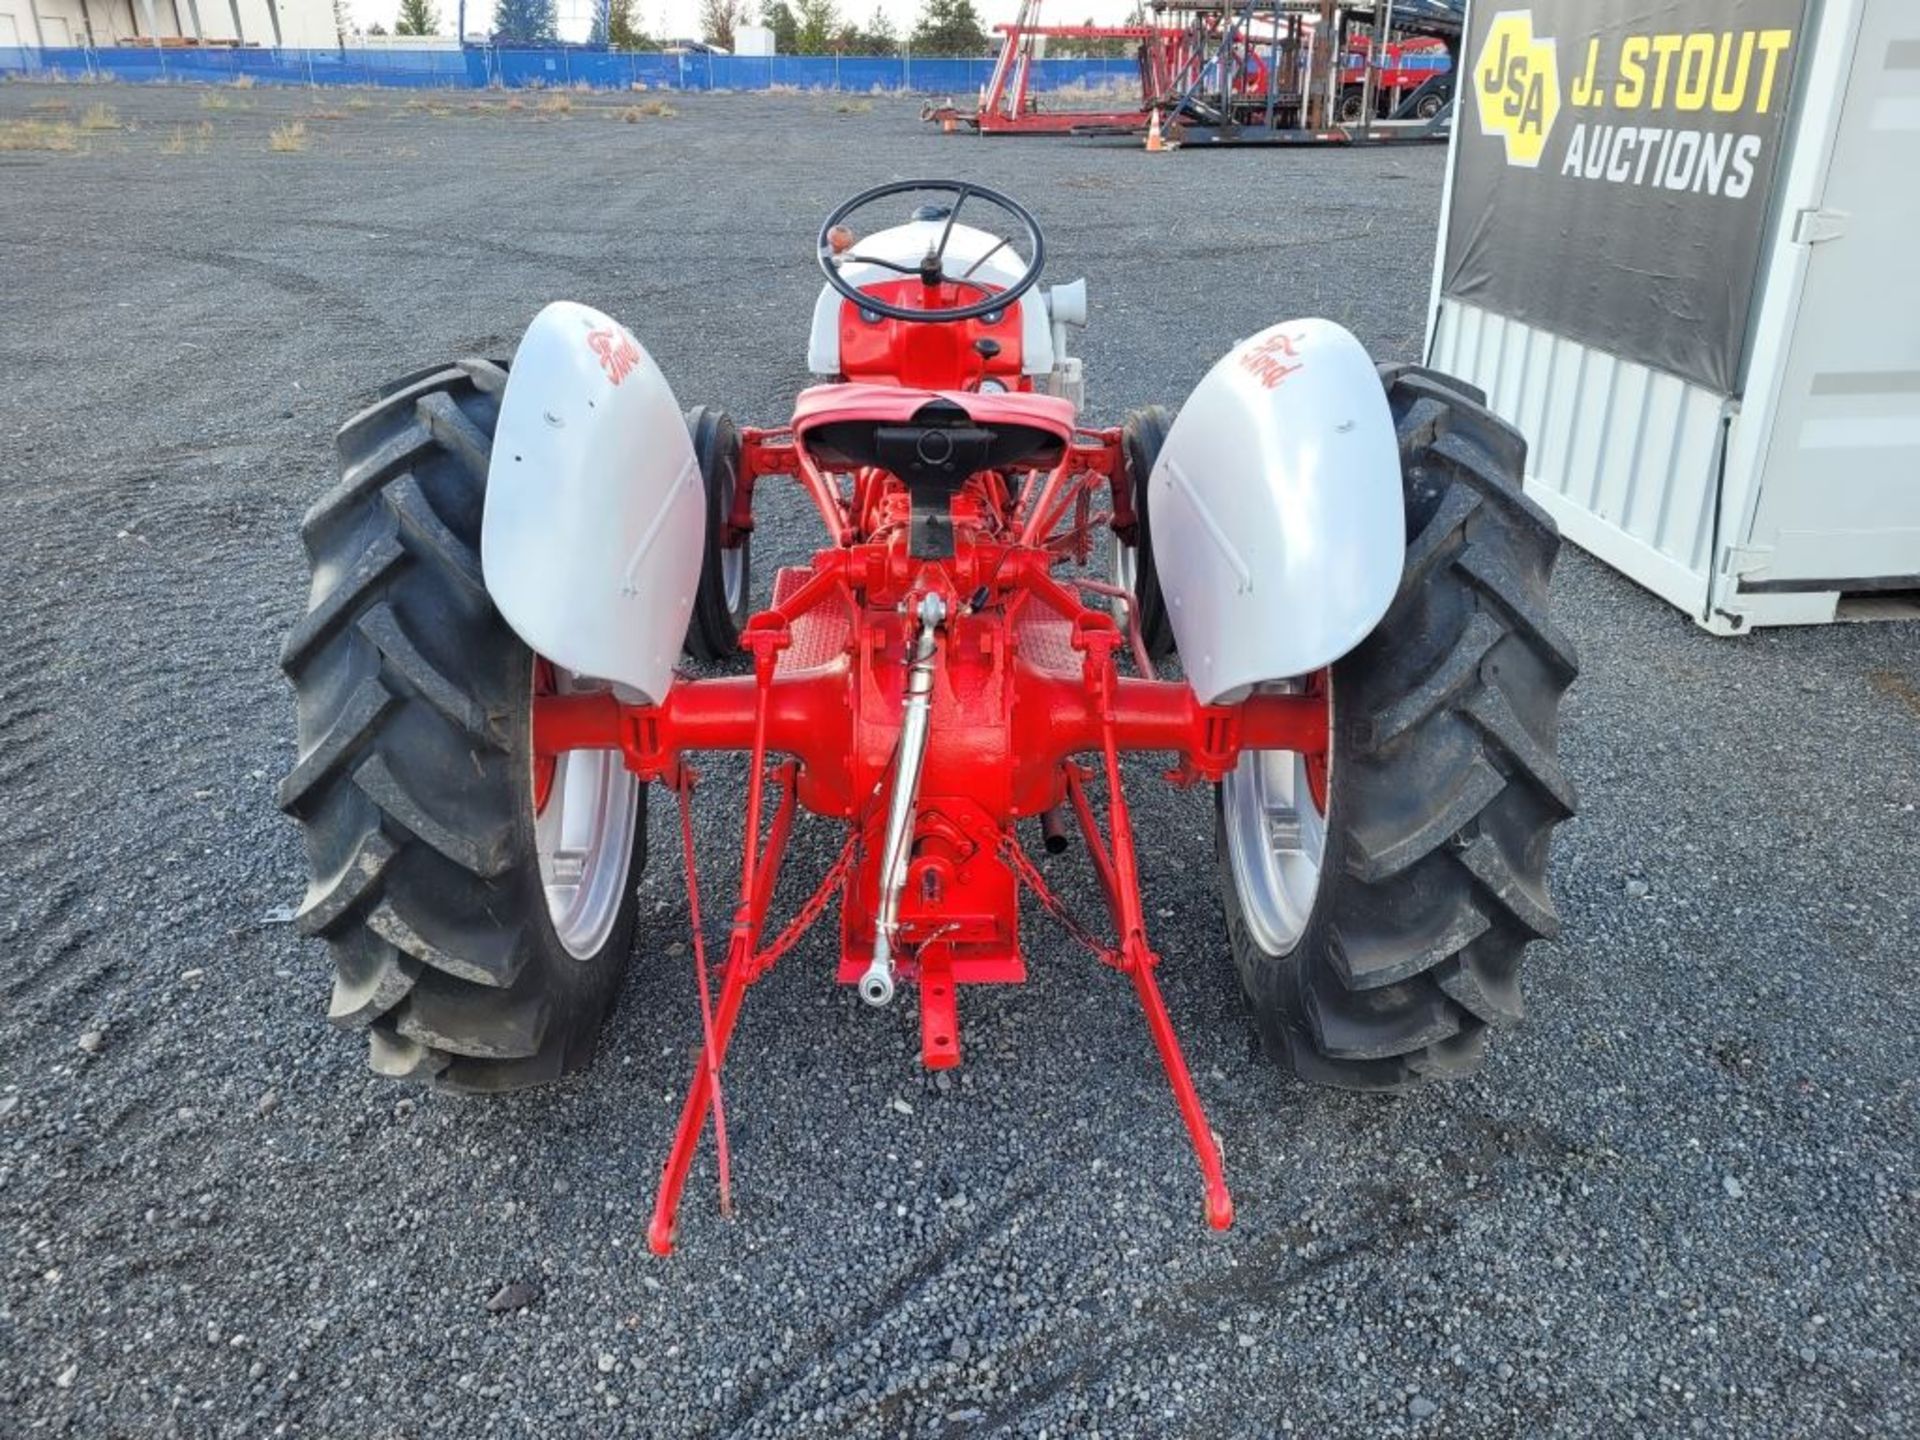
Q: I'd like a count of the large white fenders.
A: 2